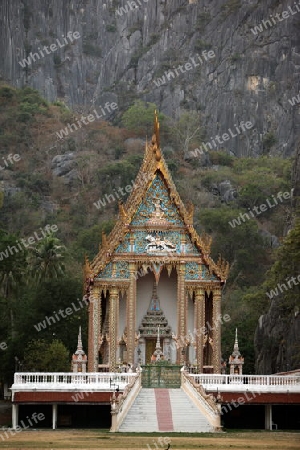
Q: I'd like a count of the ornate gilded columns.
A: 6